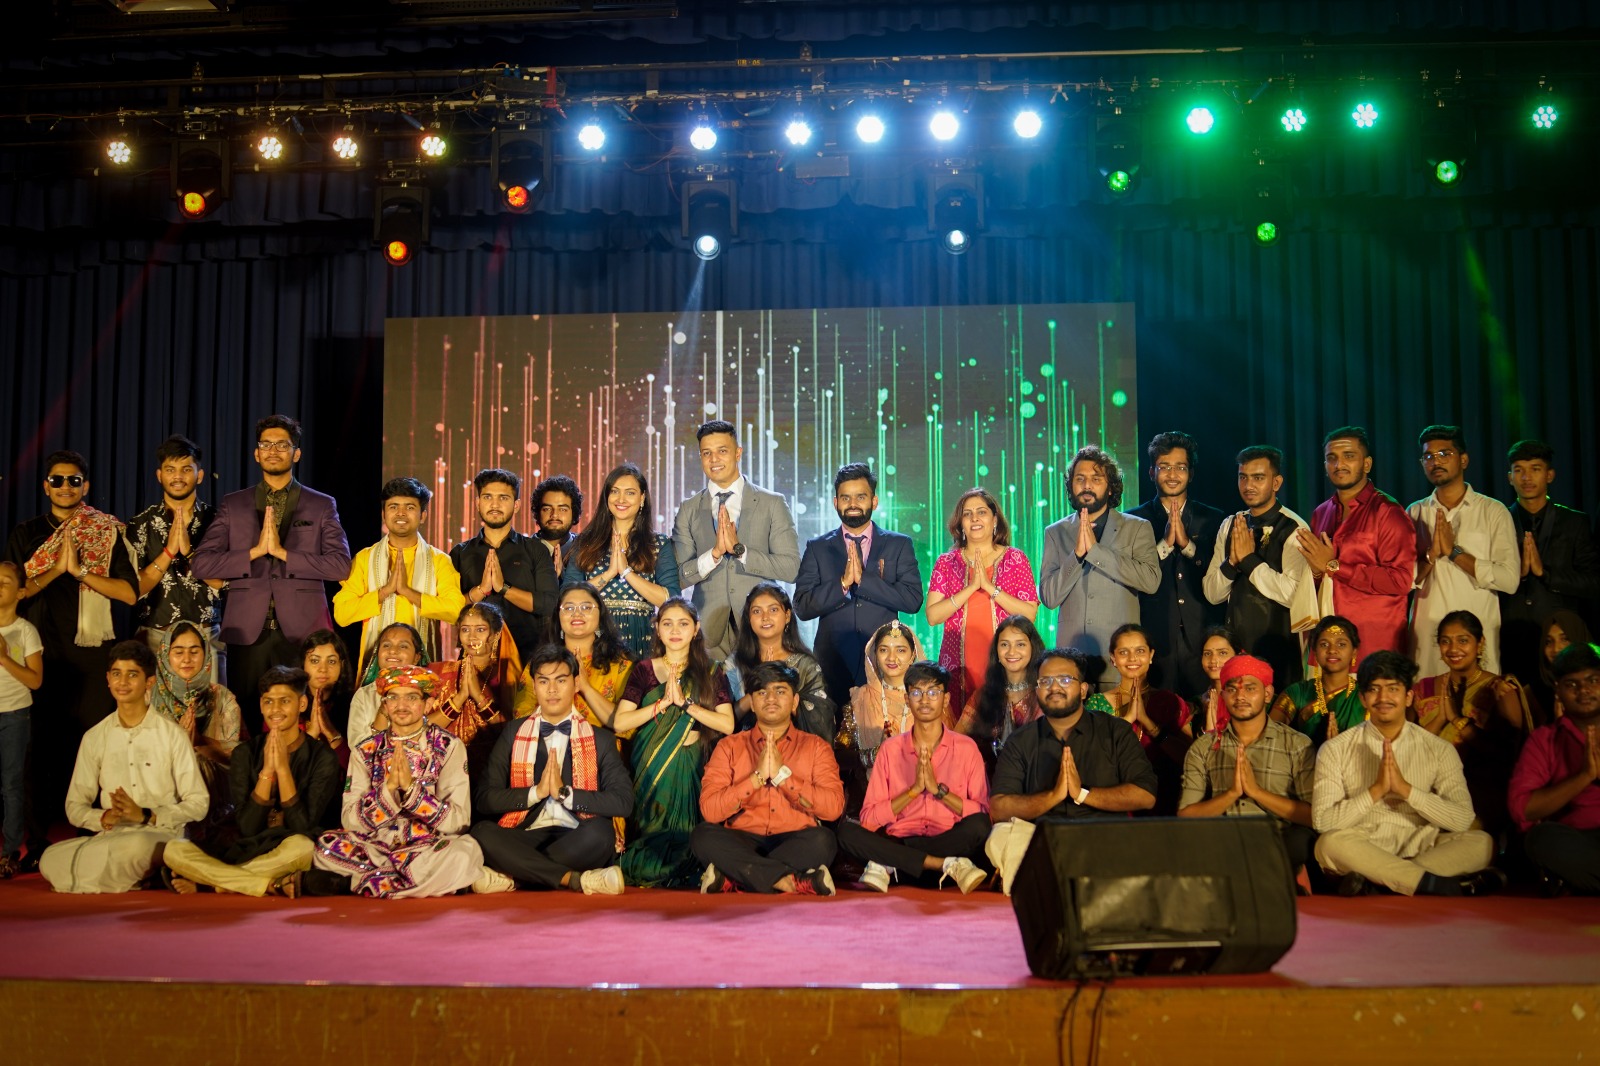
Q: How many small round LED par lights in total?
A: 14